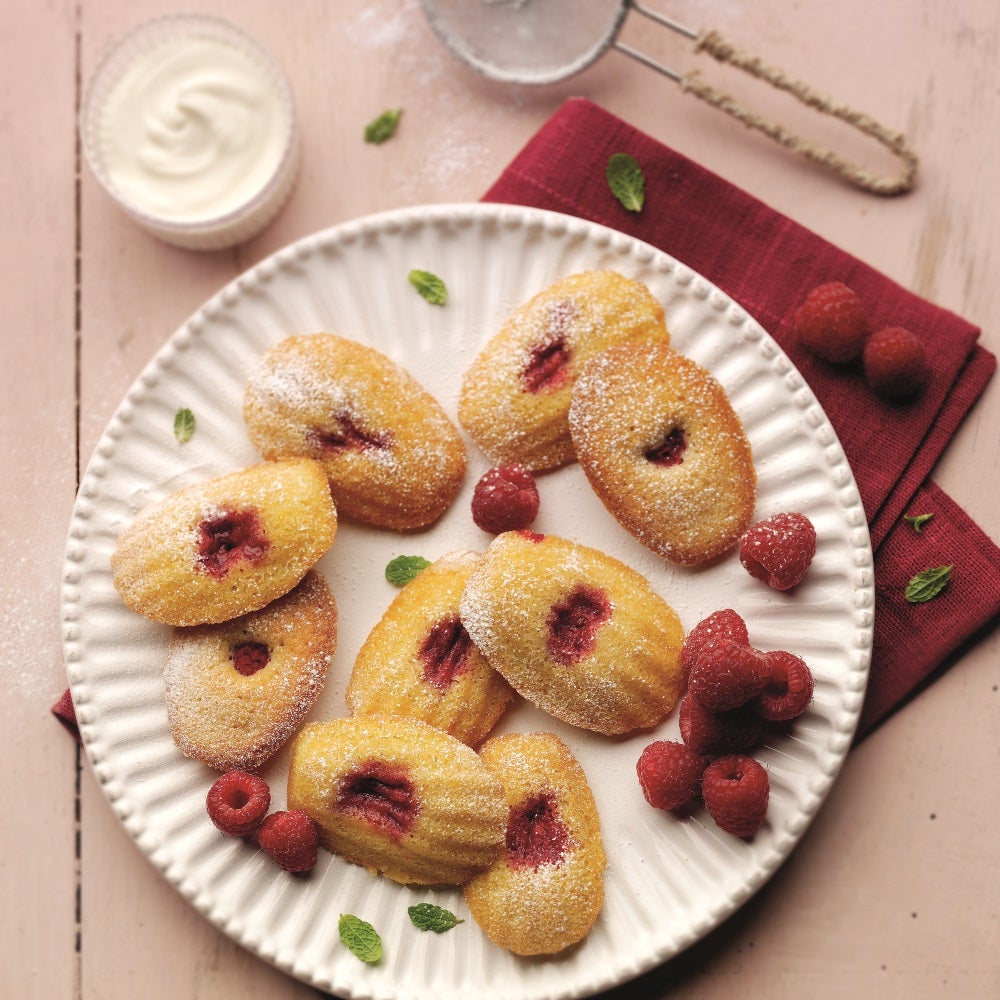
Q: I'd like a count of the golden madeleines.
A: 9